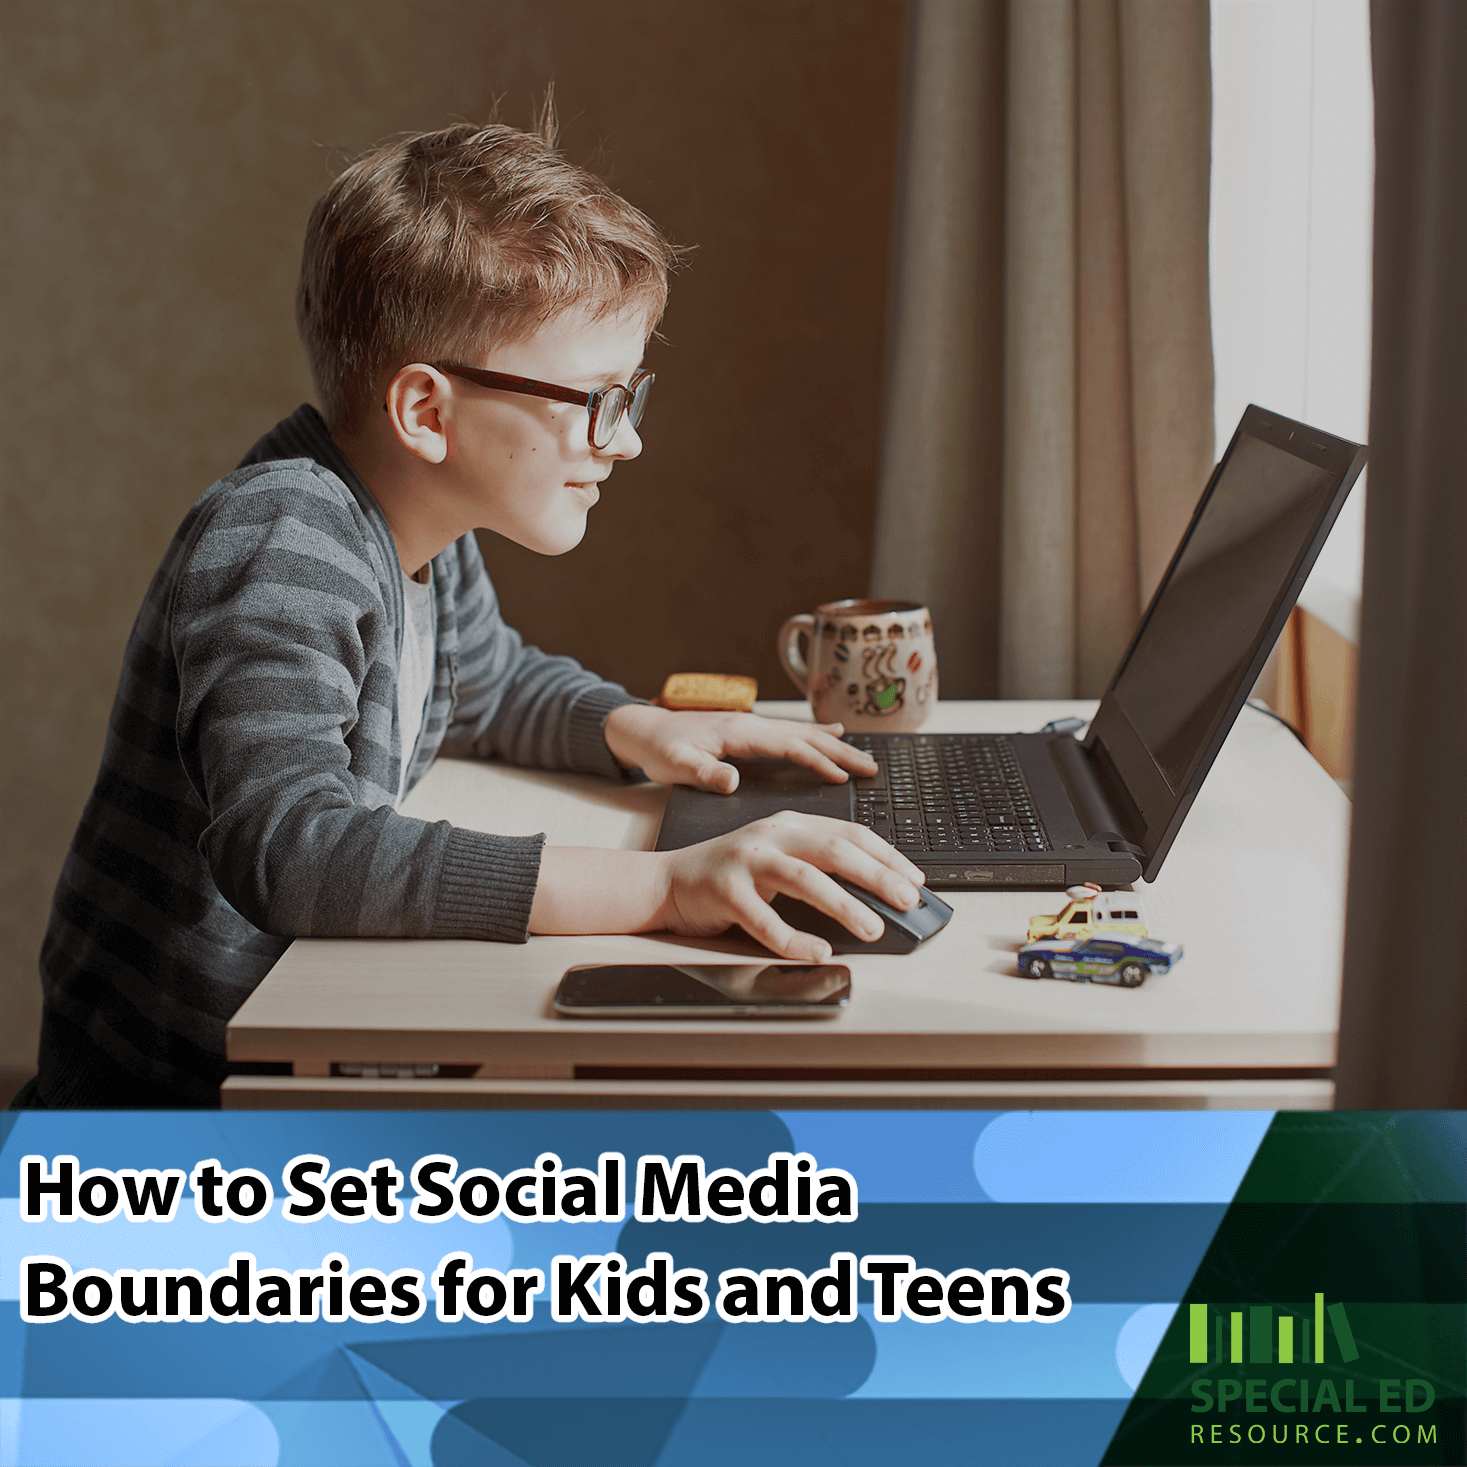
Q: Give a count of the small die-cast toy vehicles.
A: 2